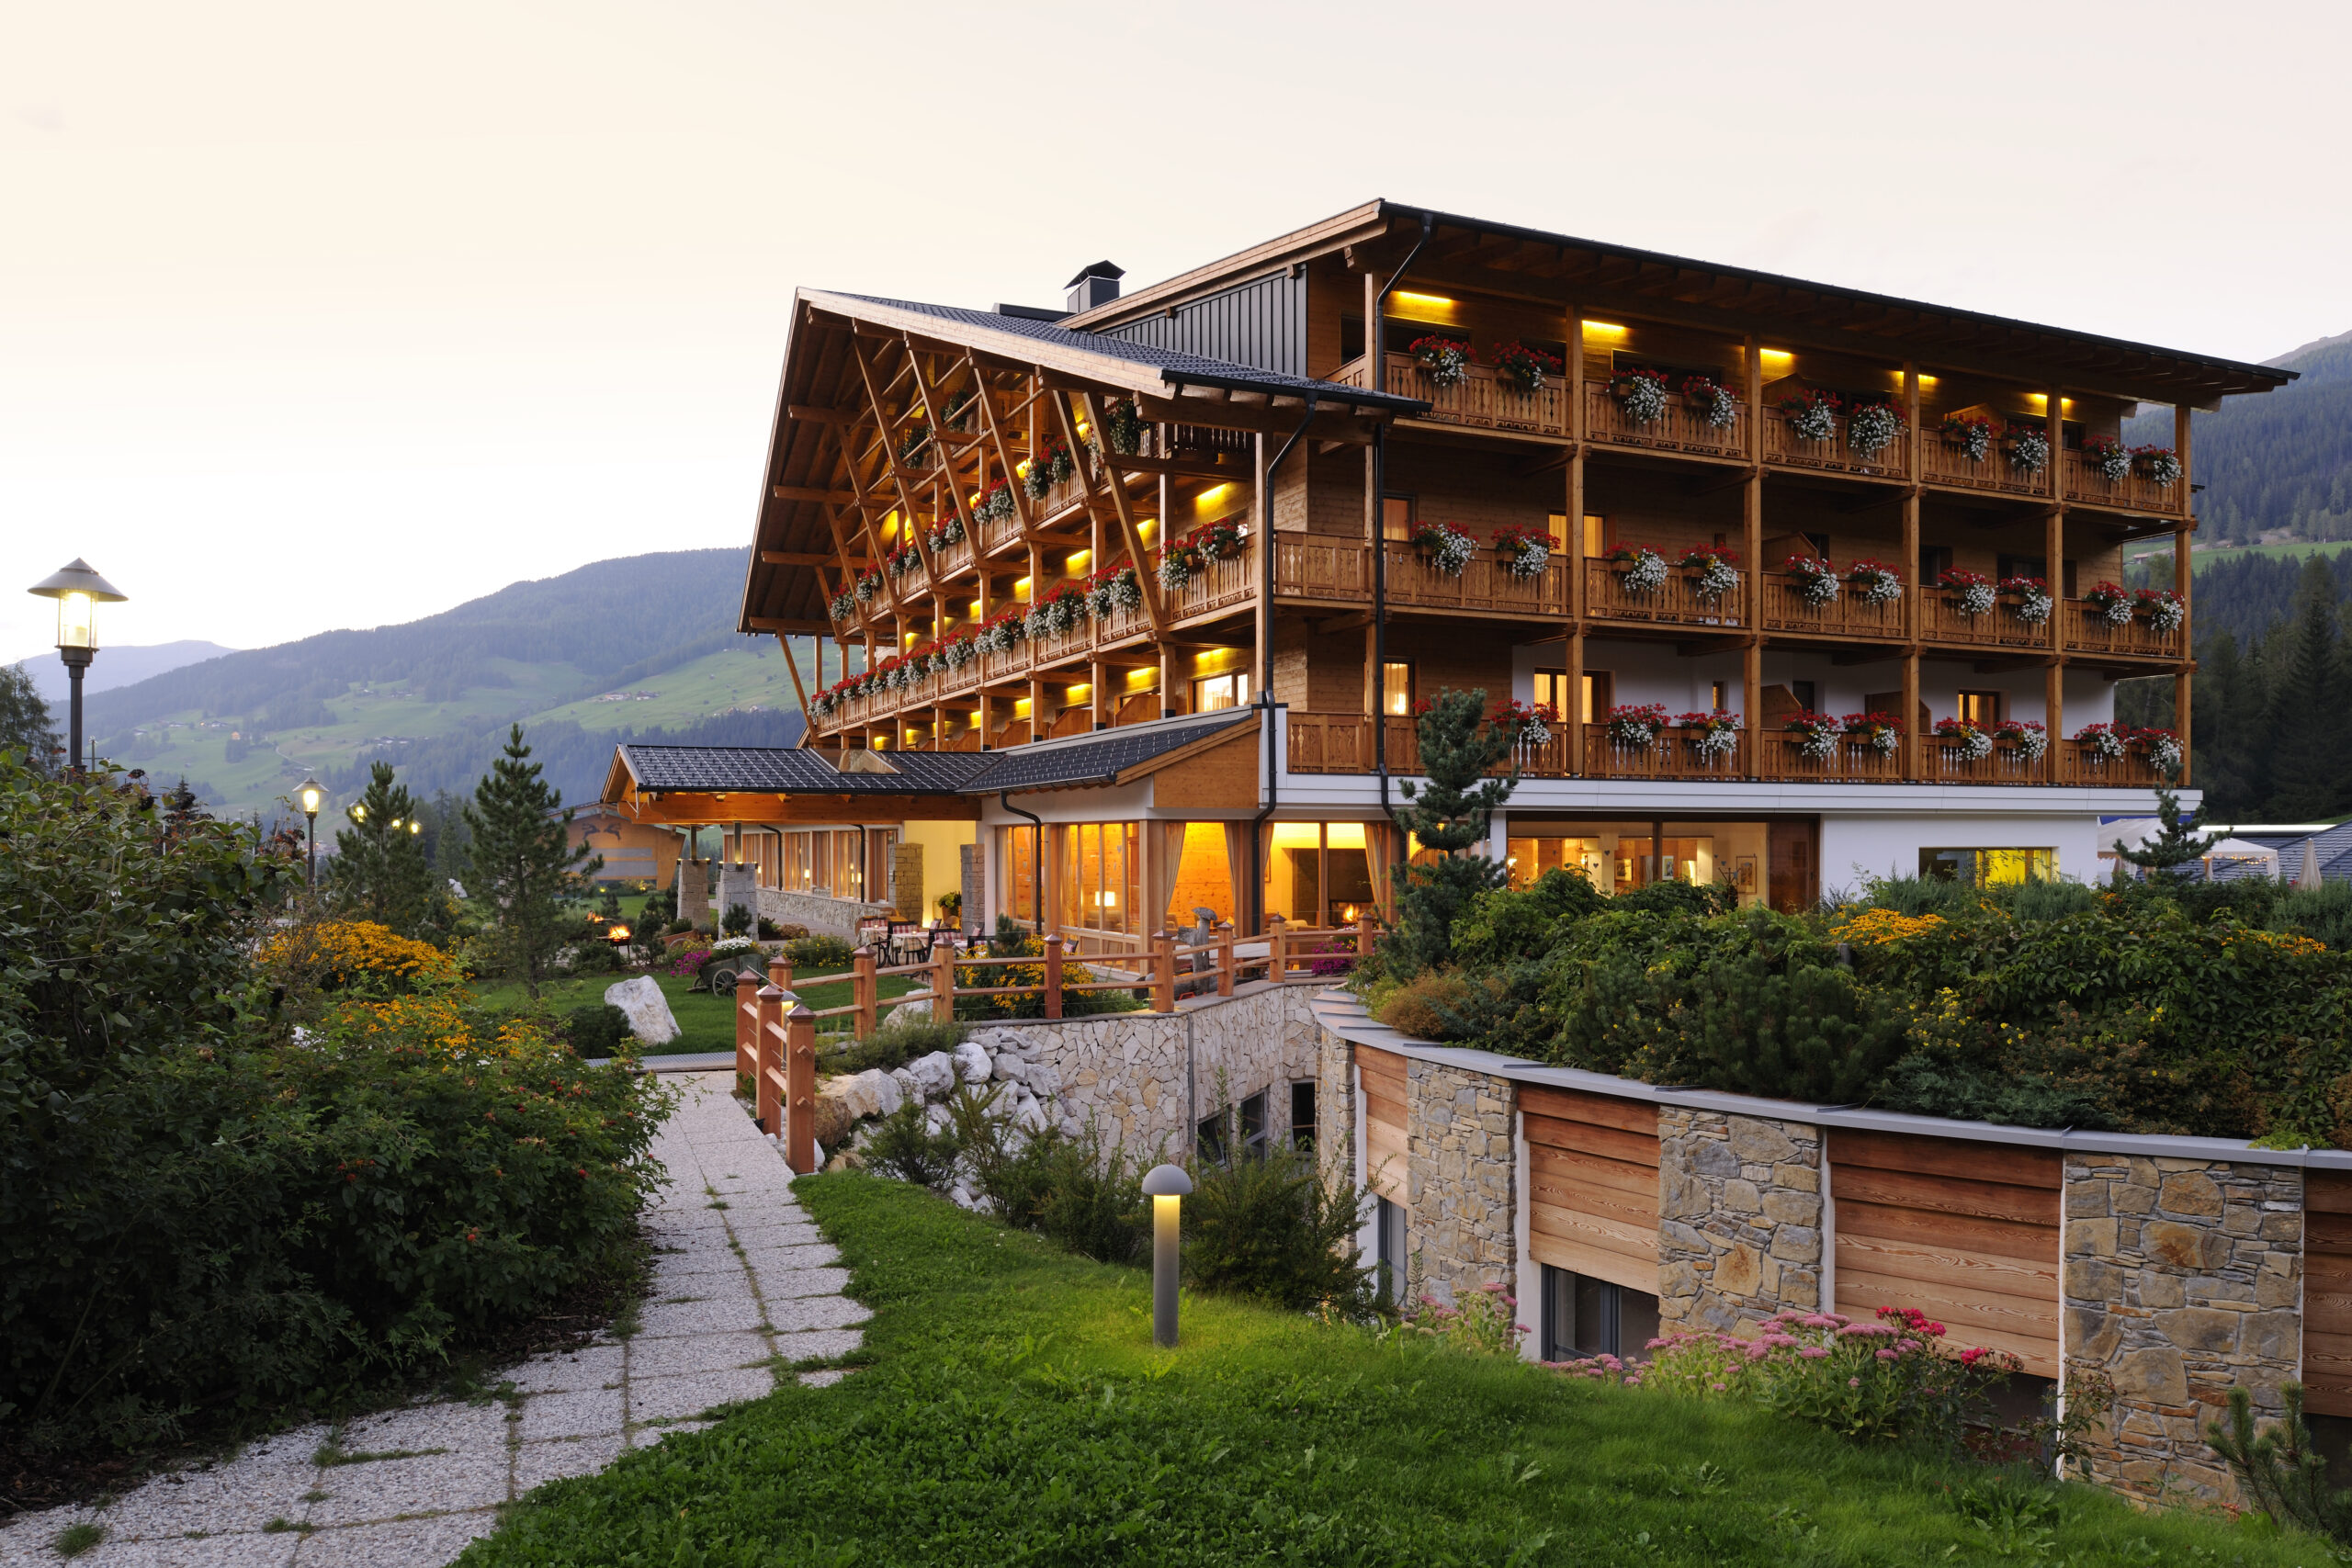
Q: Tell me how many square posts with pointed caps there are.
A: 11